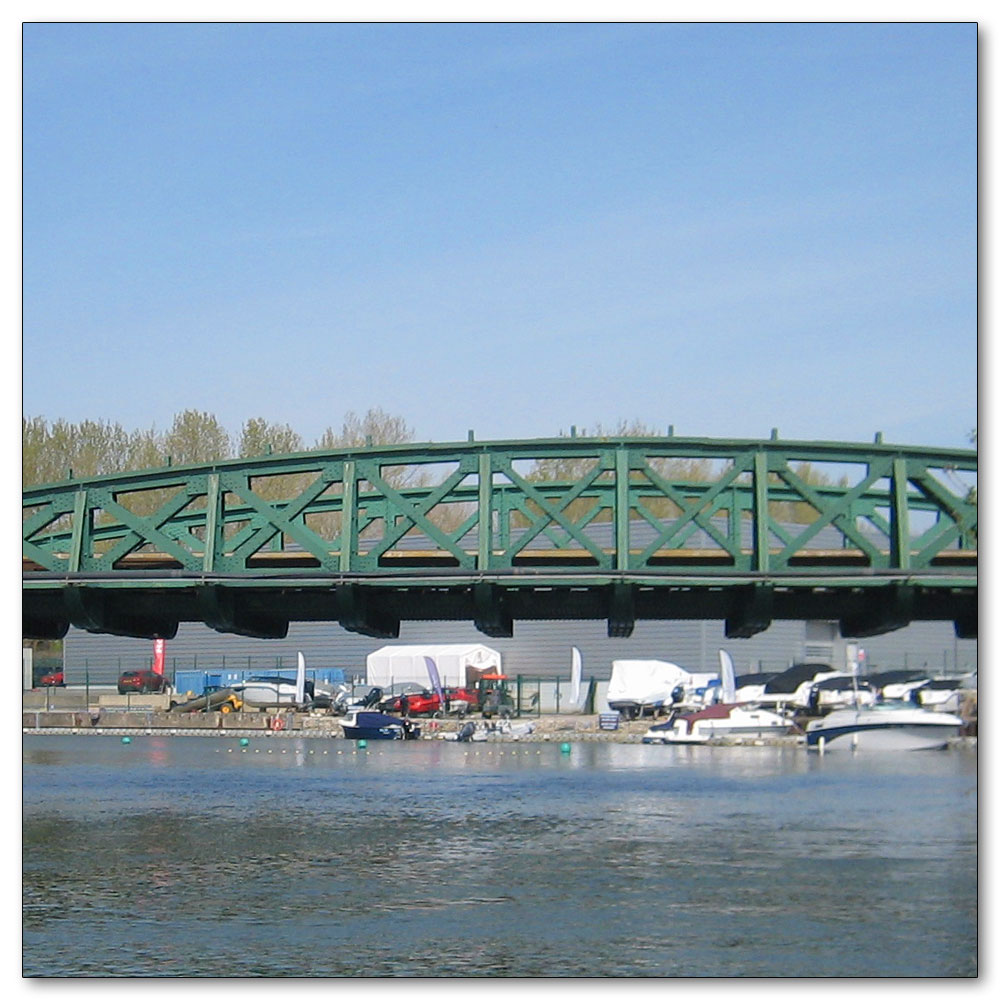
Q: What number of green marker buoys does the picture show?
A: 4